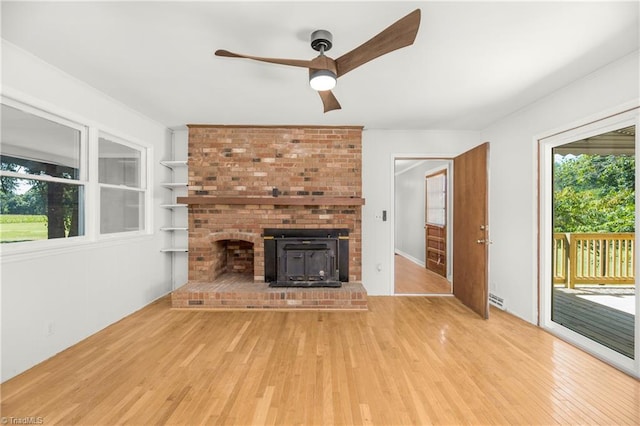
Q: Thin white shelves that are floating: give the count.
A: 5